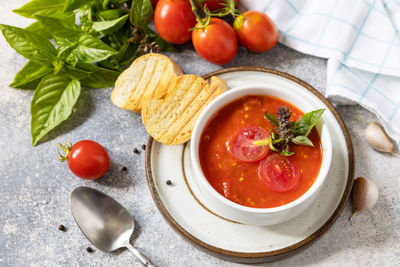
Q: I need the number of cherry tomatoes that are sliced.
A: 2